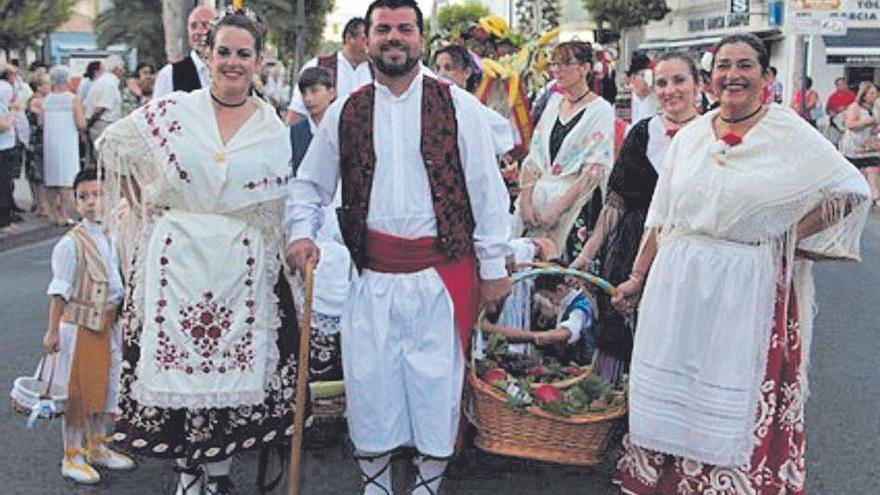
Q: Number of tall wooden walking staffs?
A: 1